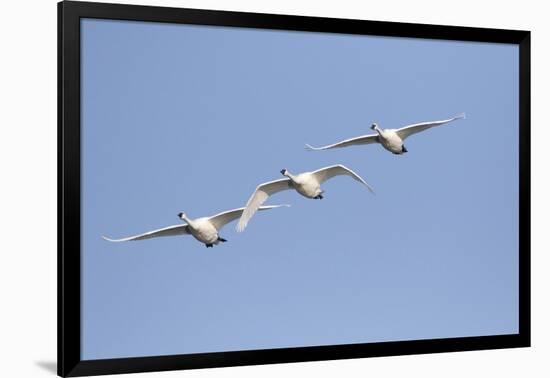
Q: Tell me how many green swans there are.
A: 0